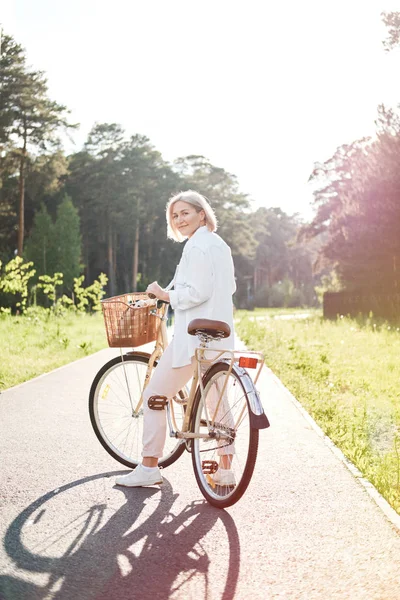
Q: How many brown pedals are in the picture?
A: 2